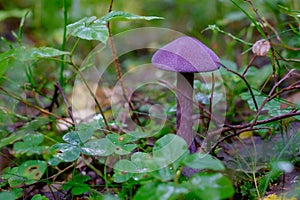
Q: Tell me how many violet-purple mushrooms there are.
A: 1